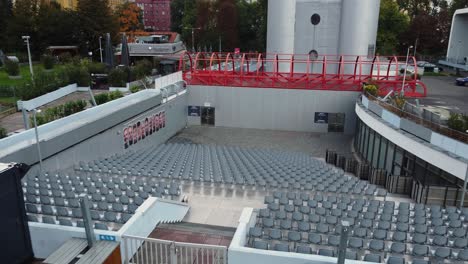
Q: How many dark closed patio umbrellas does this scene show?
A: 2